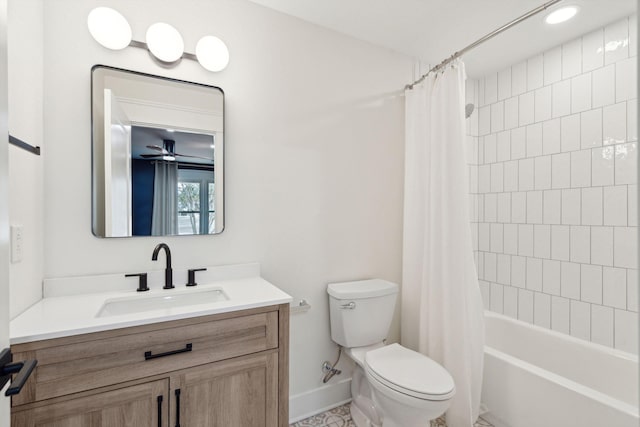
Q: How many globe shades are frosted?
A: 3